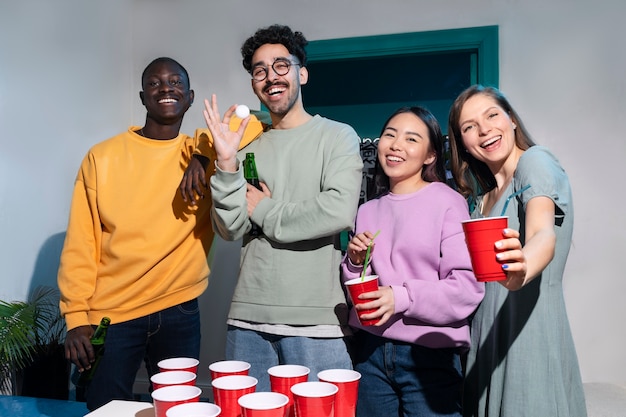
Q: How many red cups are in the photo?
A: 12